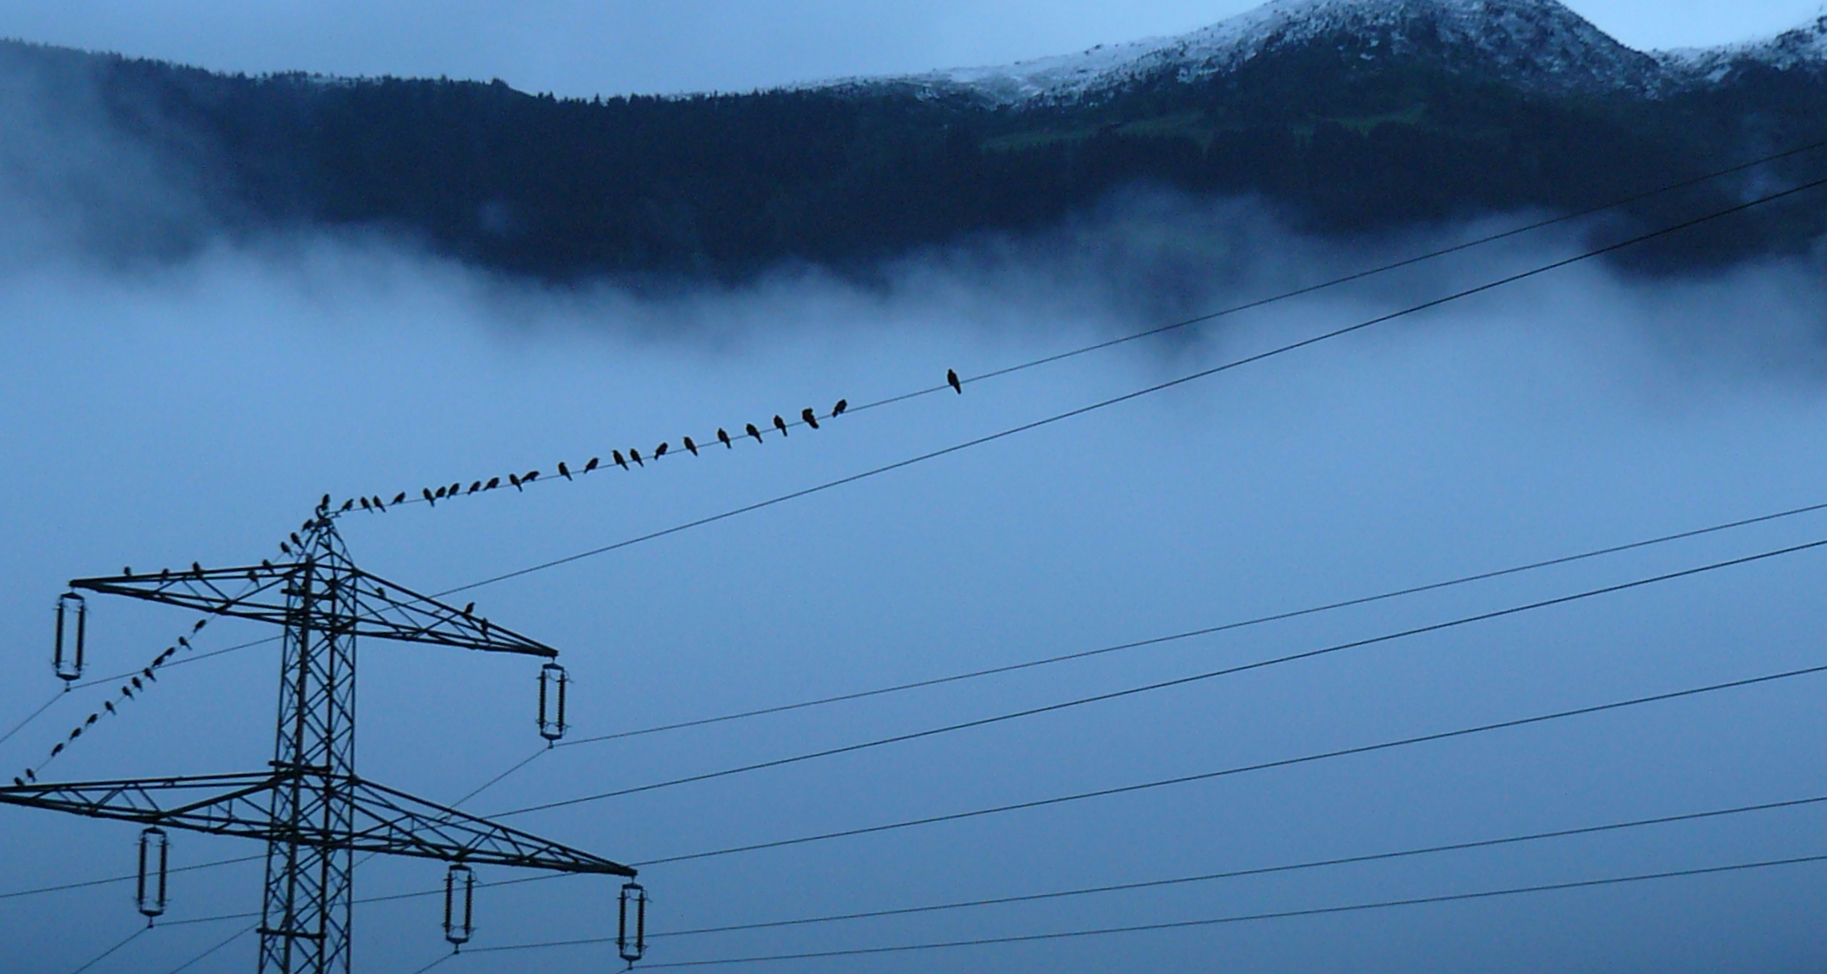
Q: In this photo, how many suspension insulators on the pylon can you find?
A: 5